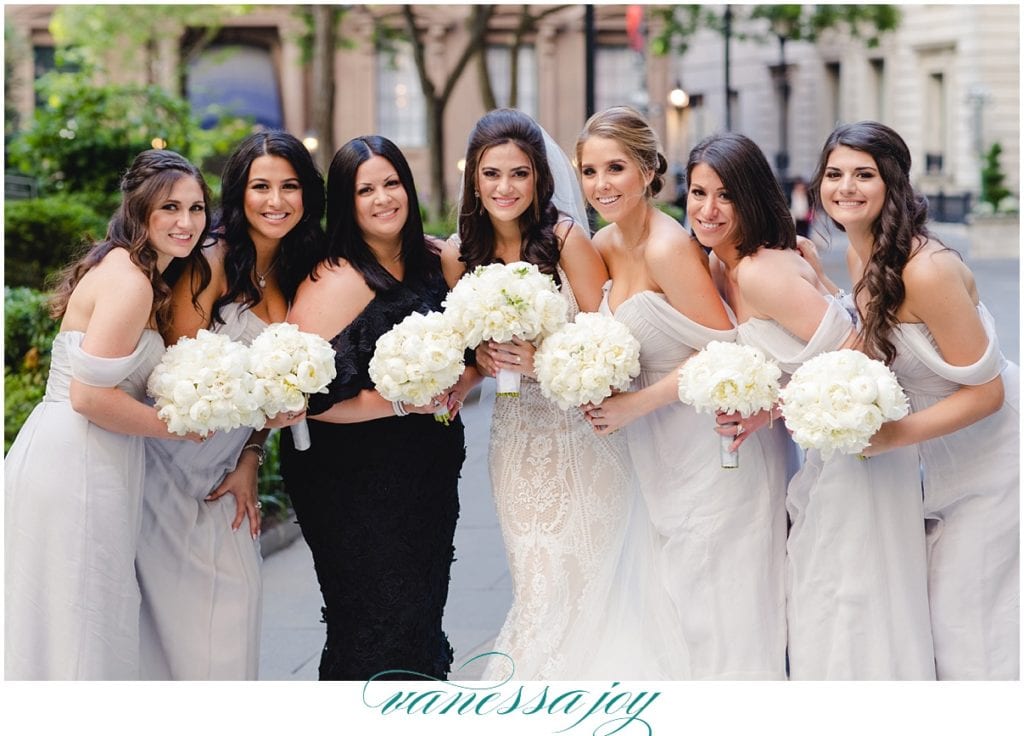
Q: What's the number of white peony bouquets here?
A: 7